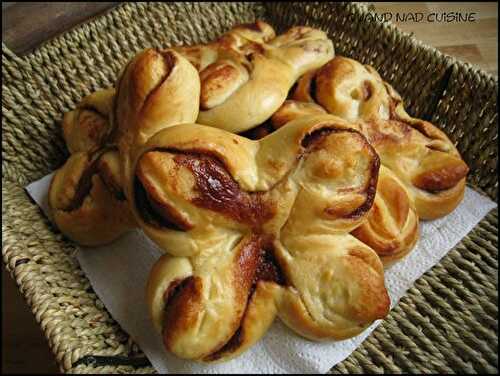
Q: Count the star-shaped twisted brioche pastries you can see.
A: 4